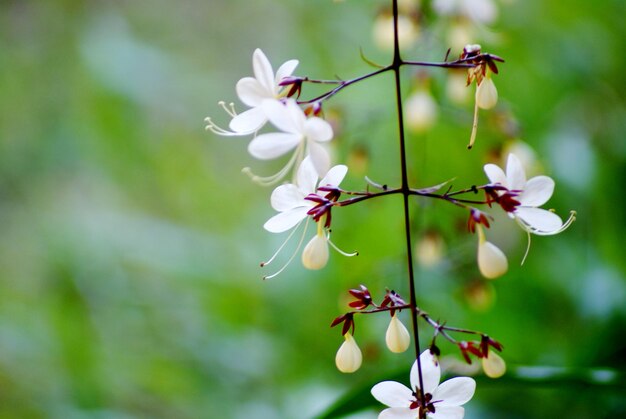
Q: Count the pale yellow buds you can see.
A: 6